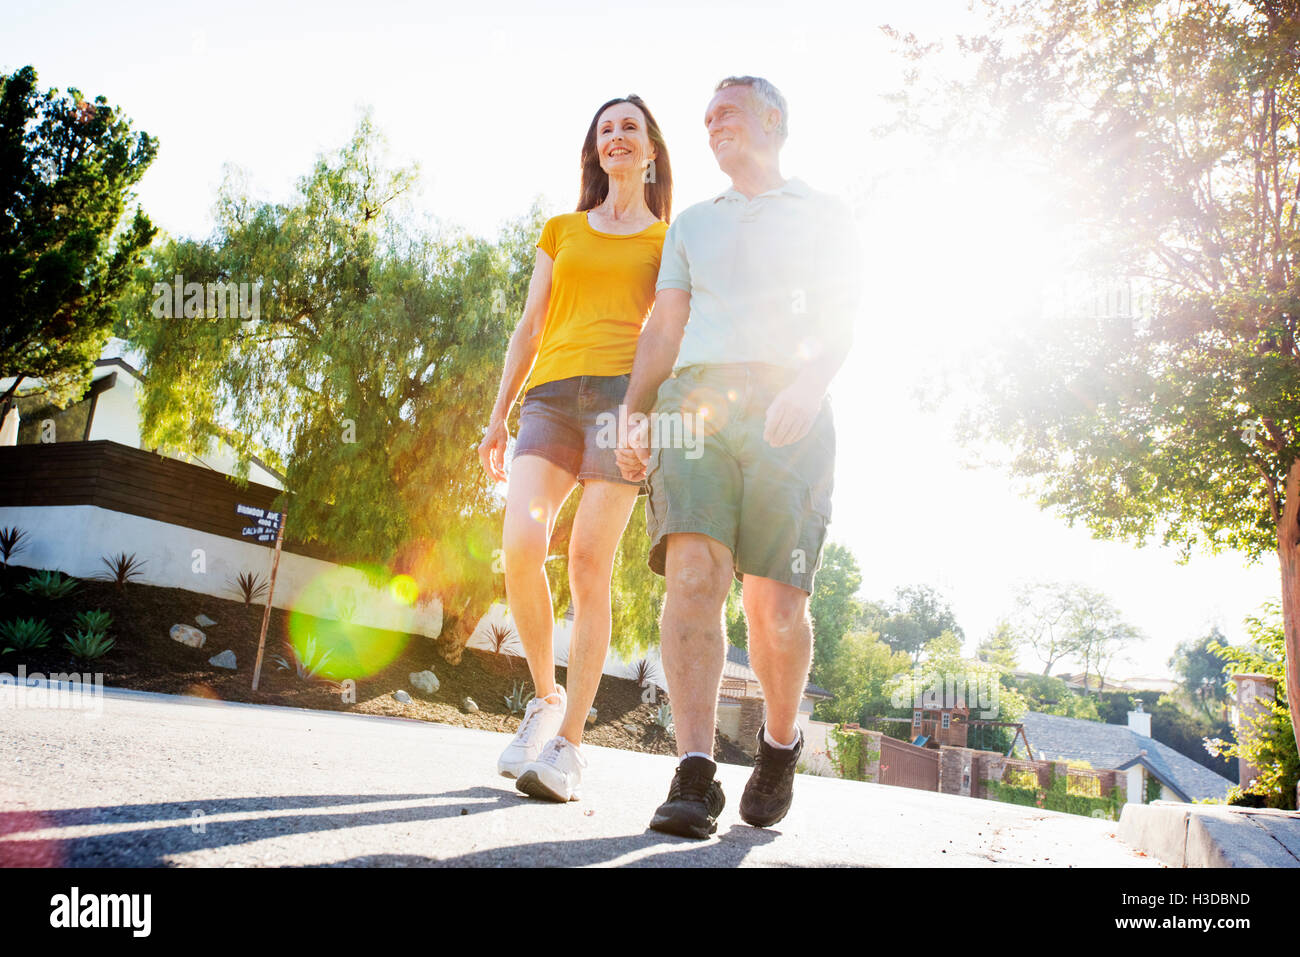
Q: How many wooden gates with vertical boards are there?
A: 1